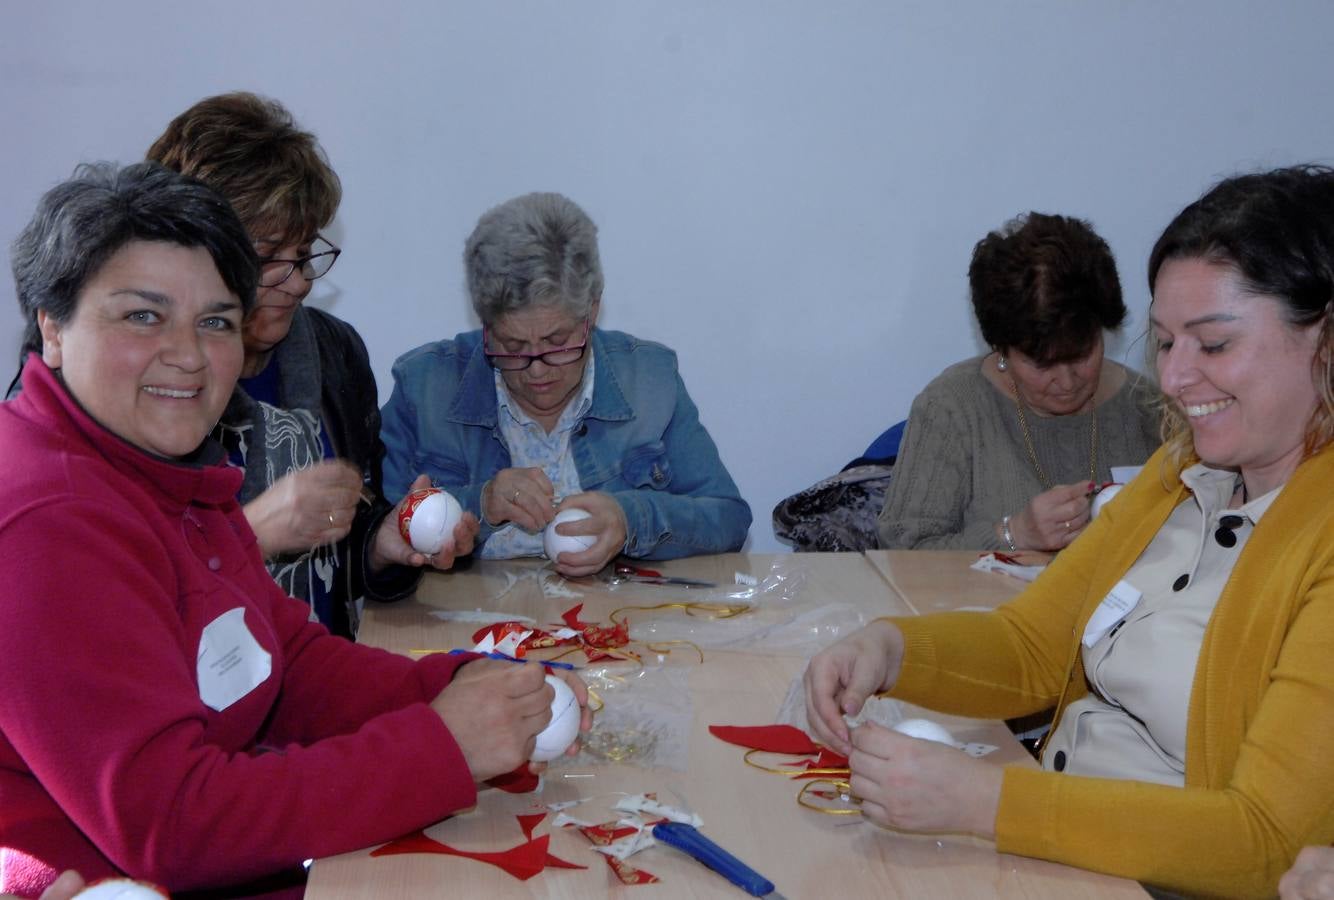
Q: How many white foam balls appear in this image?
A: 6